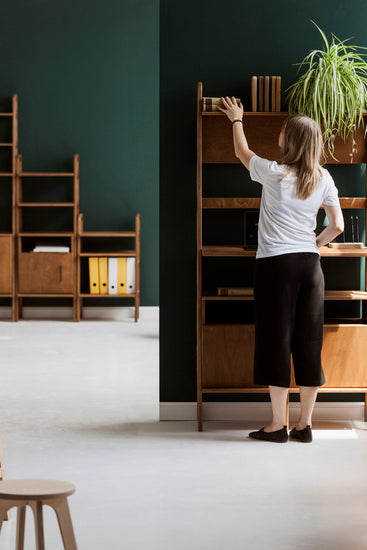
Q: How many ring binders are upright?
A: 5